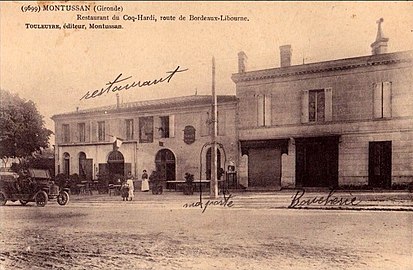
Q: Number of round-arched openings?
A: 5